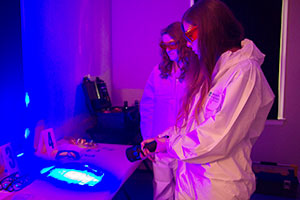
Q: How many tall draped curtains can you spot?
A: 1